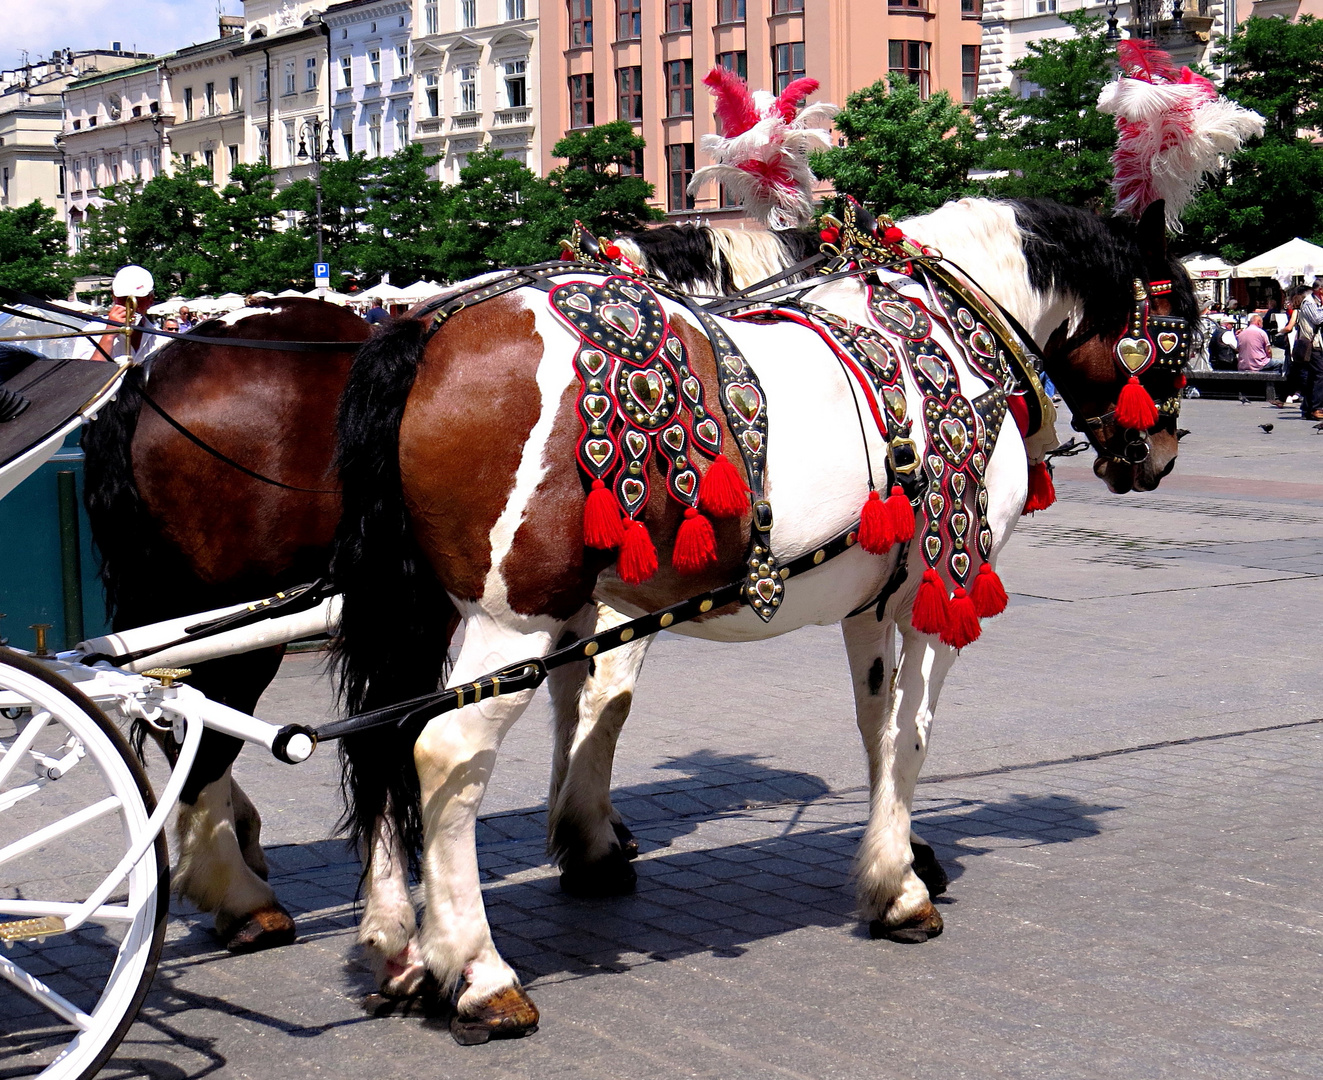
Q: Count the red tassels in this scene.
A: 11